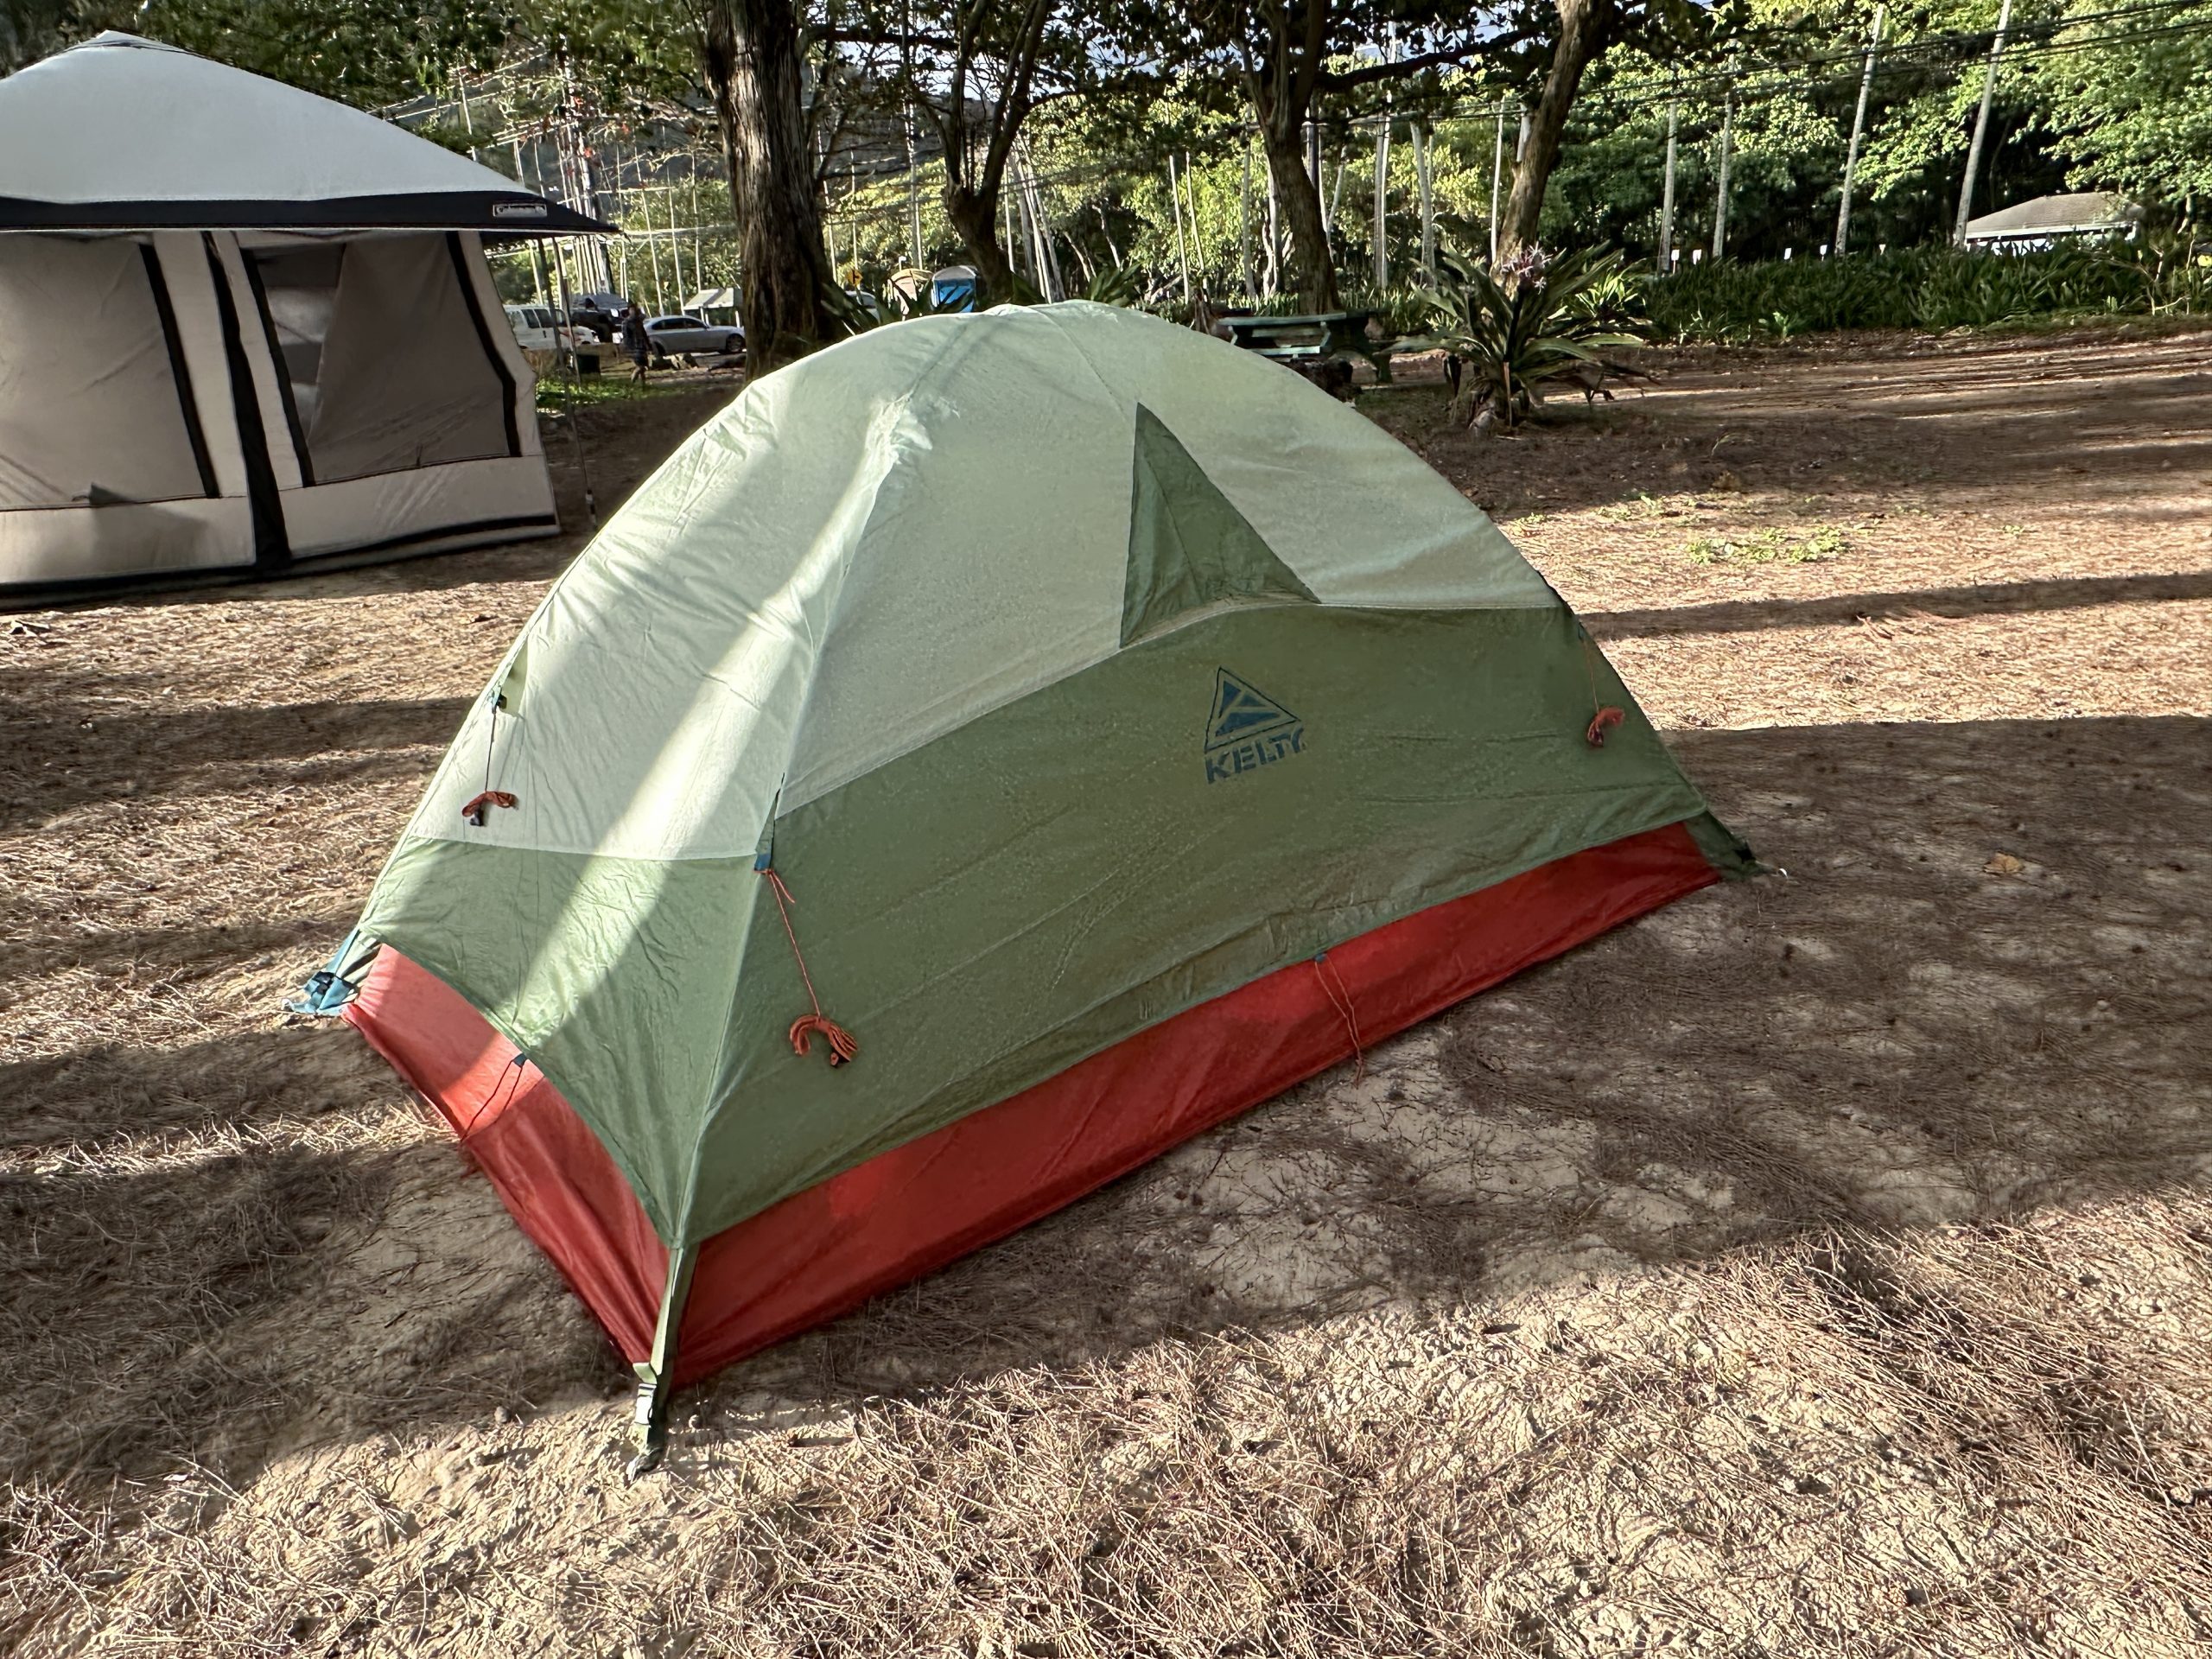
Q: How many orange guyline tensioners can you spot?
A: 3